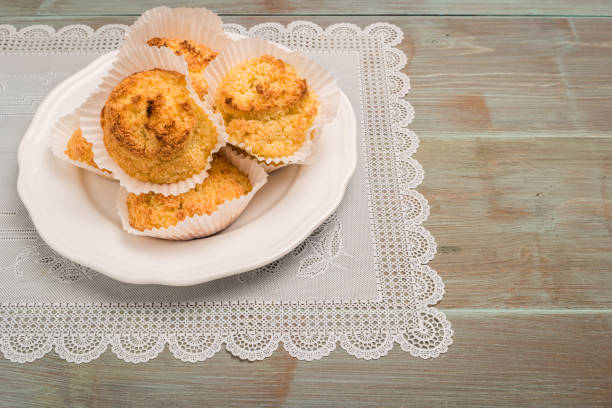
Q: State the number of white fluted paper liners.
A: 5